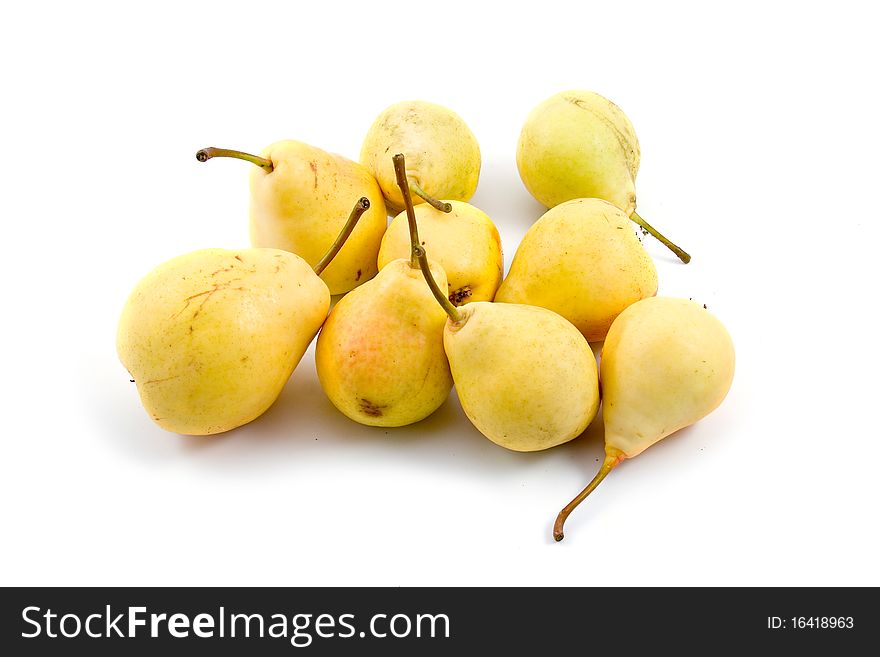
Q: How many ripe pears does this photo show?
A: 9